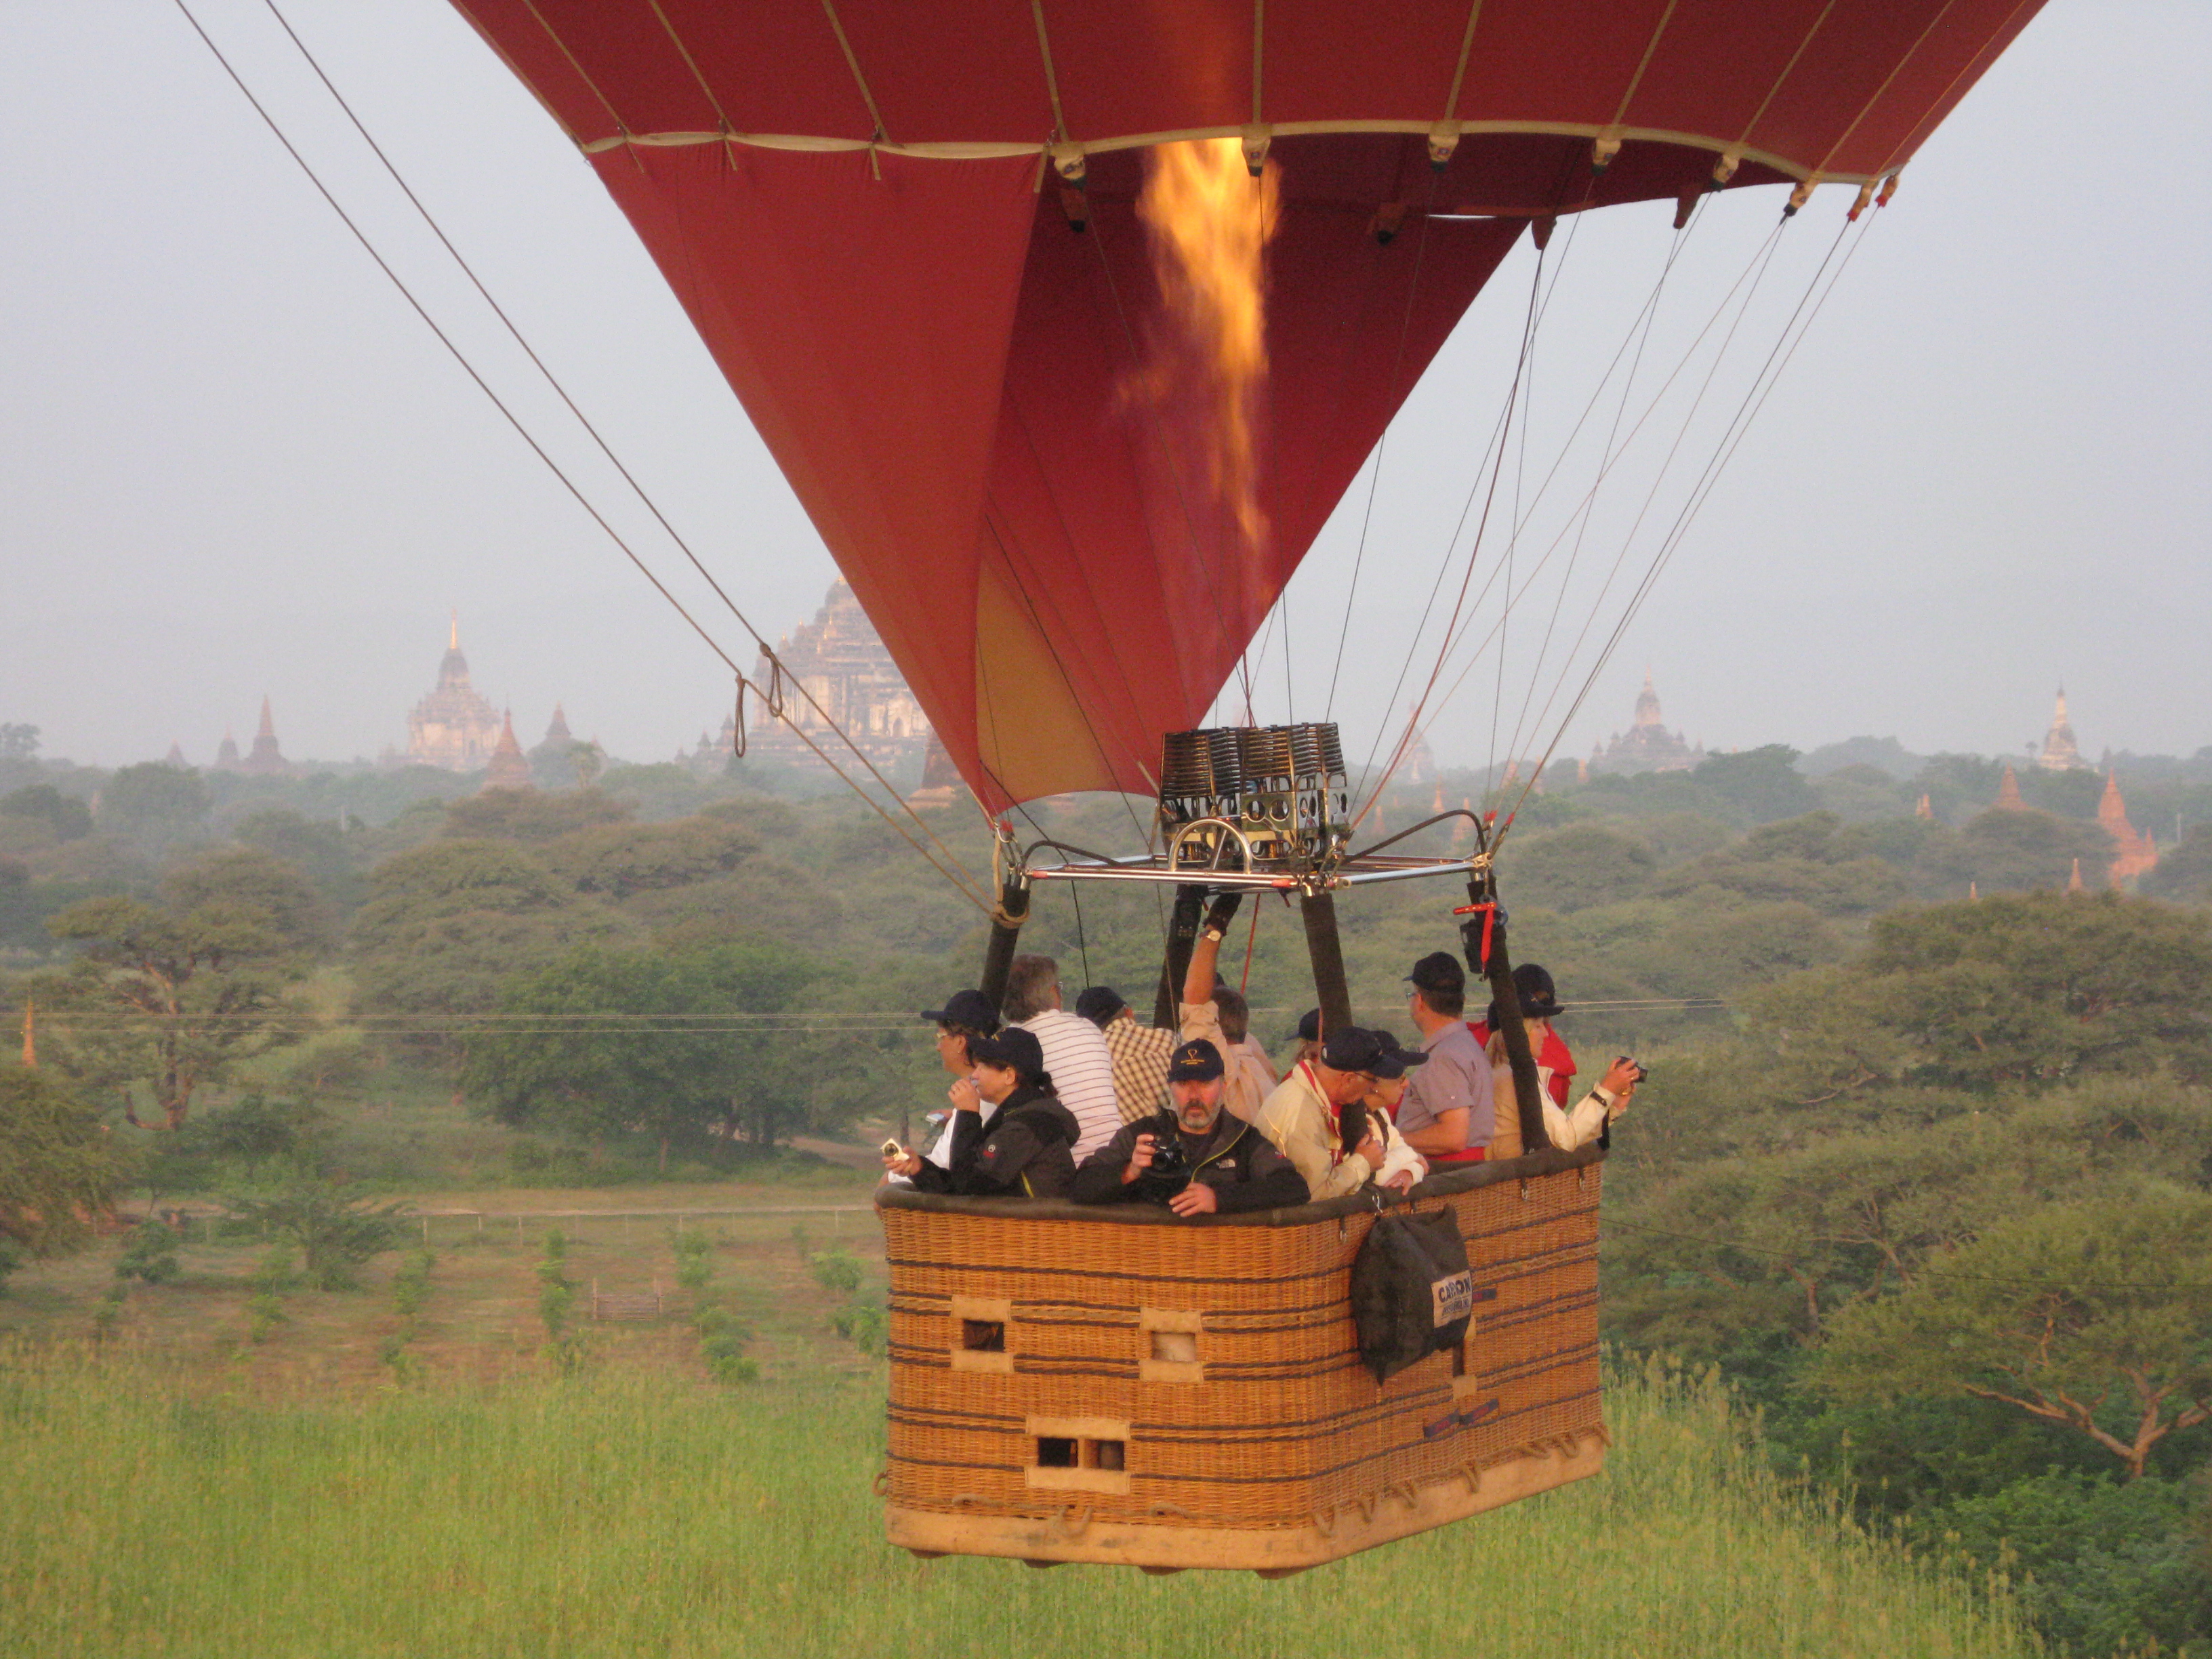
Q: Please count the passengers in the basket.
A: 12